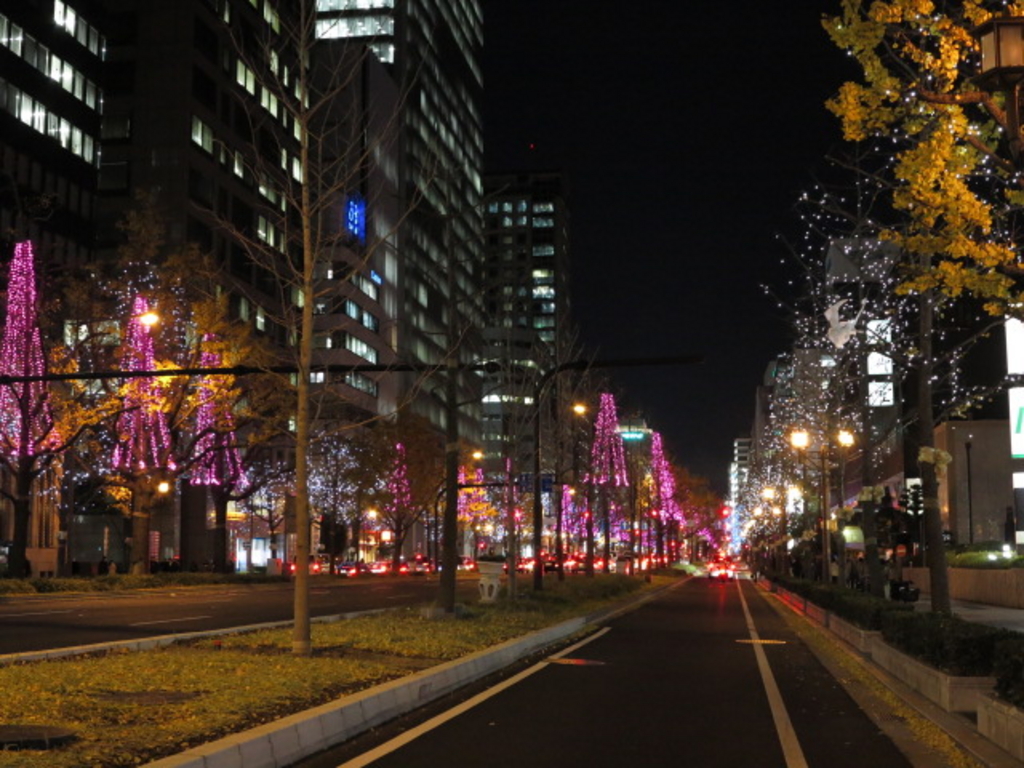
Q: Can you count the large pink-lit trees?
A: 5